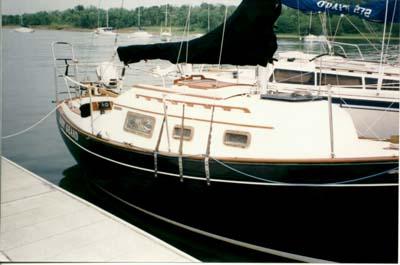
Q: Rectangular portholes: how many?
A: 3